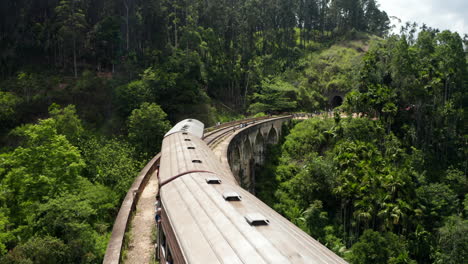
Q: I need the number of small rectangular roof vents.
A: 7